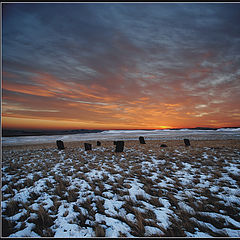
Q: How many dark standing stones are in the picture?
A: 7